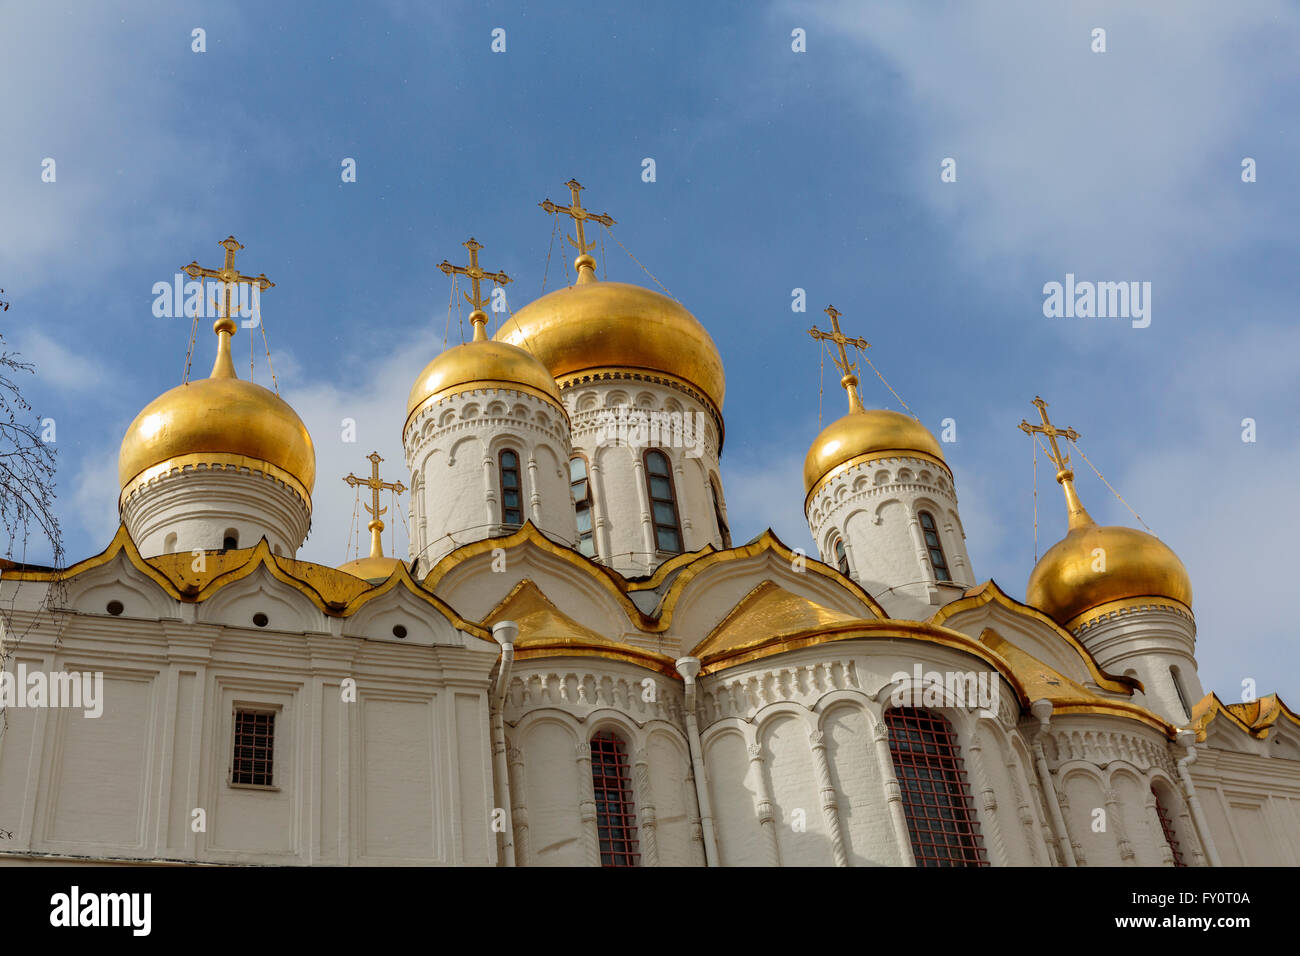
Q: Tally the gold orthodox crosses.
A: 6